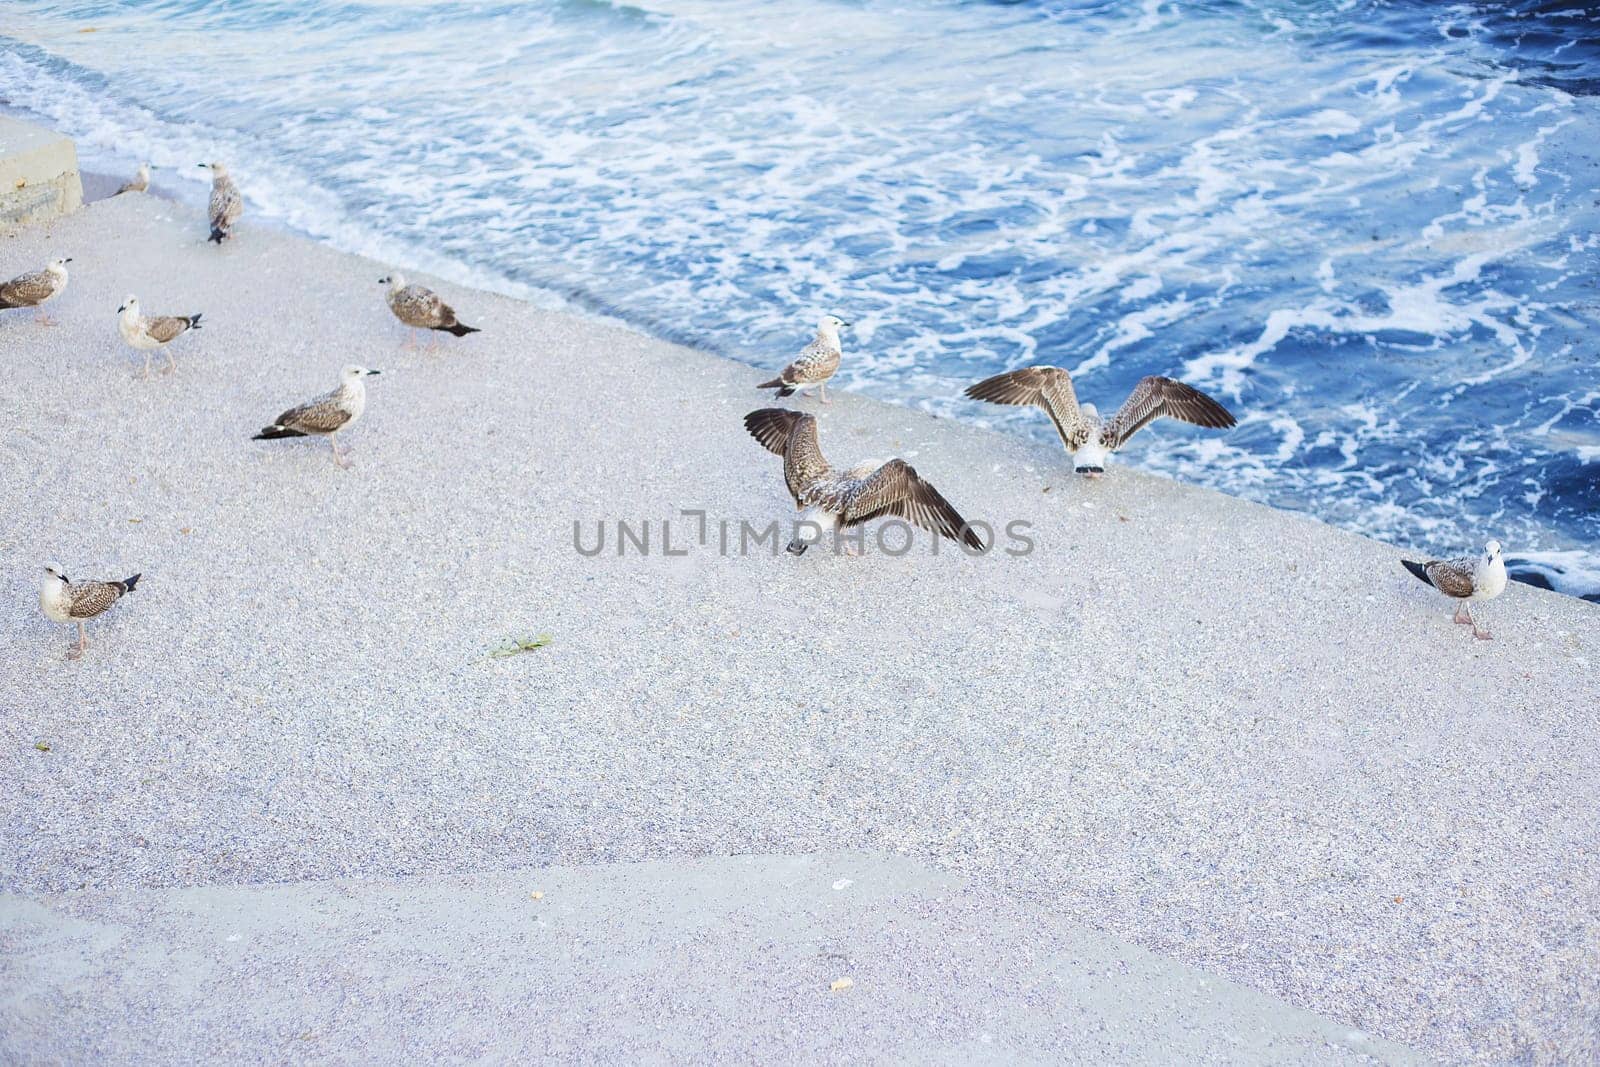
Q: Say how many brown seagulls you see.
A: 11